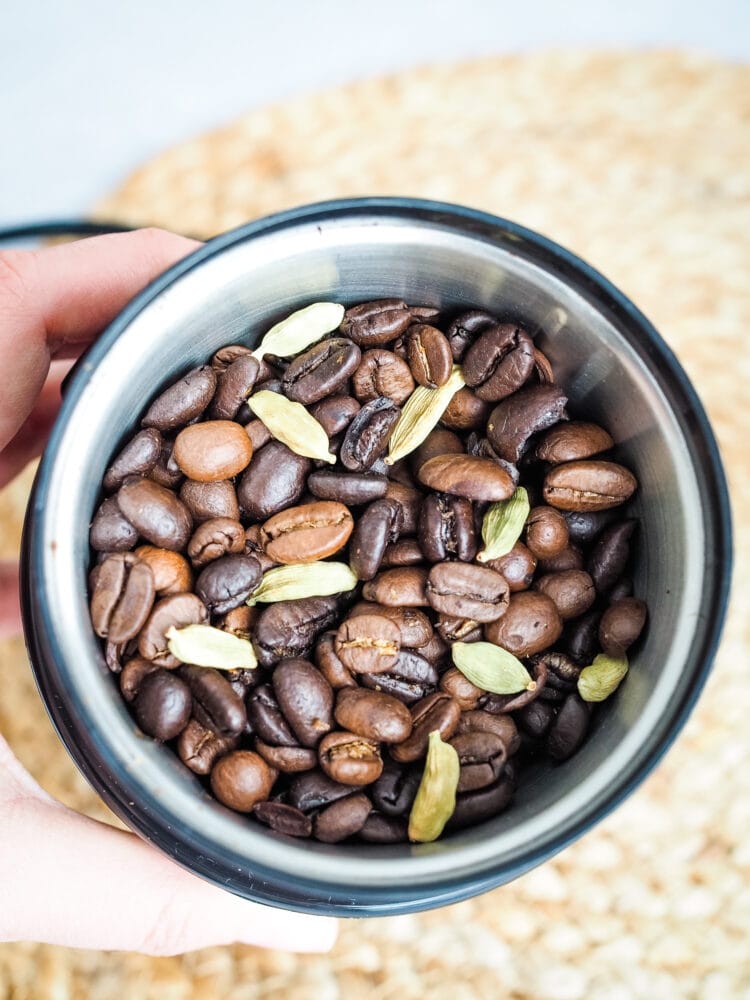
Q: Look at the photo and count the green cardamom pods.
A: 9